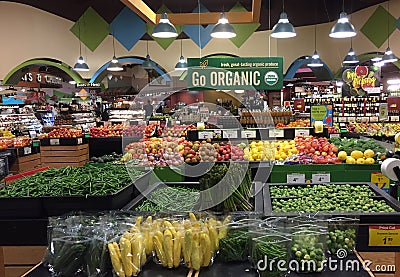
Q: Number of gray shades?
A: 11